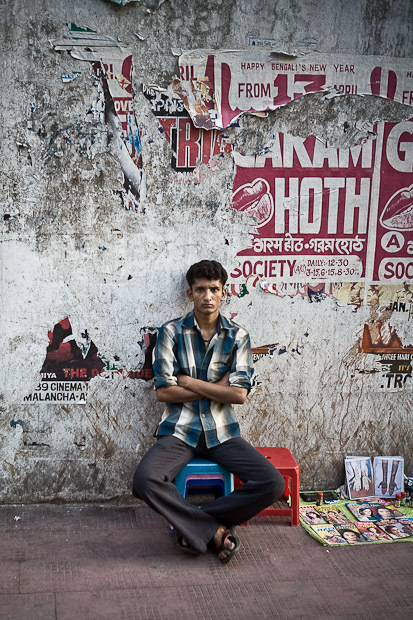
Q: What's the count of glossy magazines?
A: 9